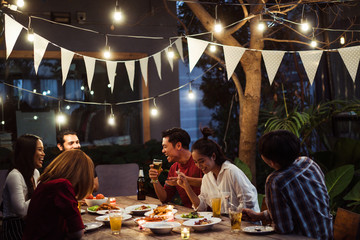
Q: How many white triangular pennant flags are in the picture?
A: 15